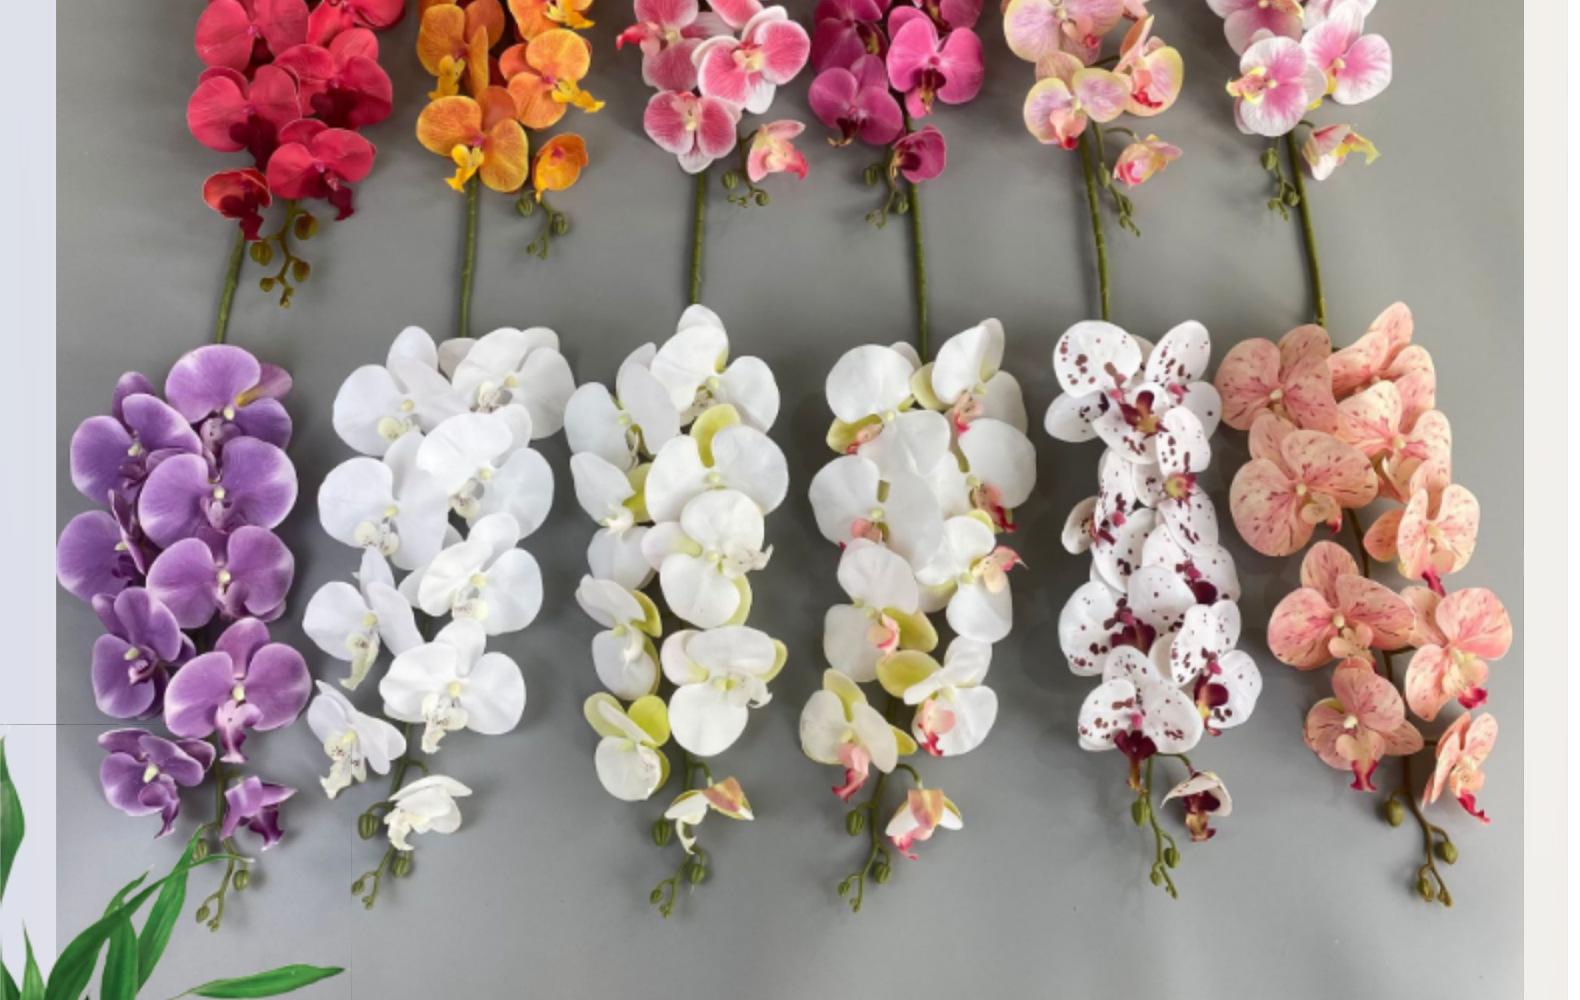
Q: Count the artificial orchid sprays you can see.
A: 12